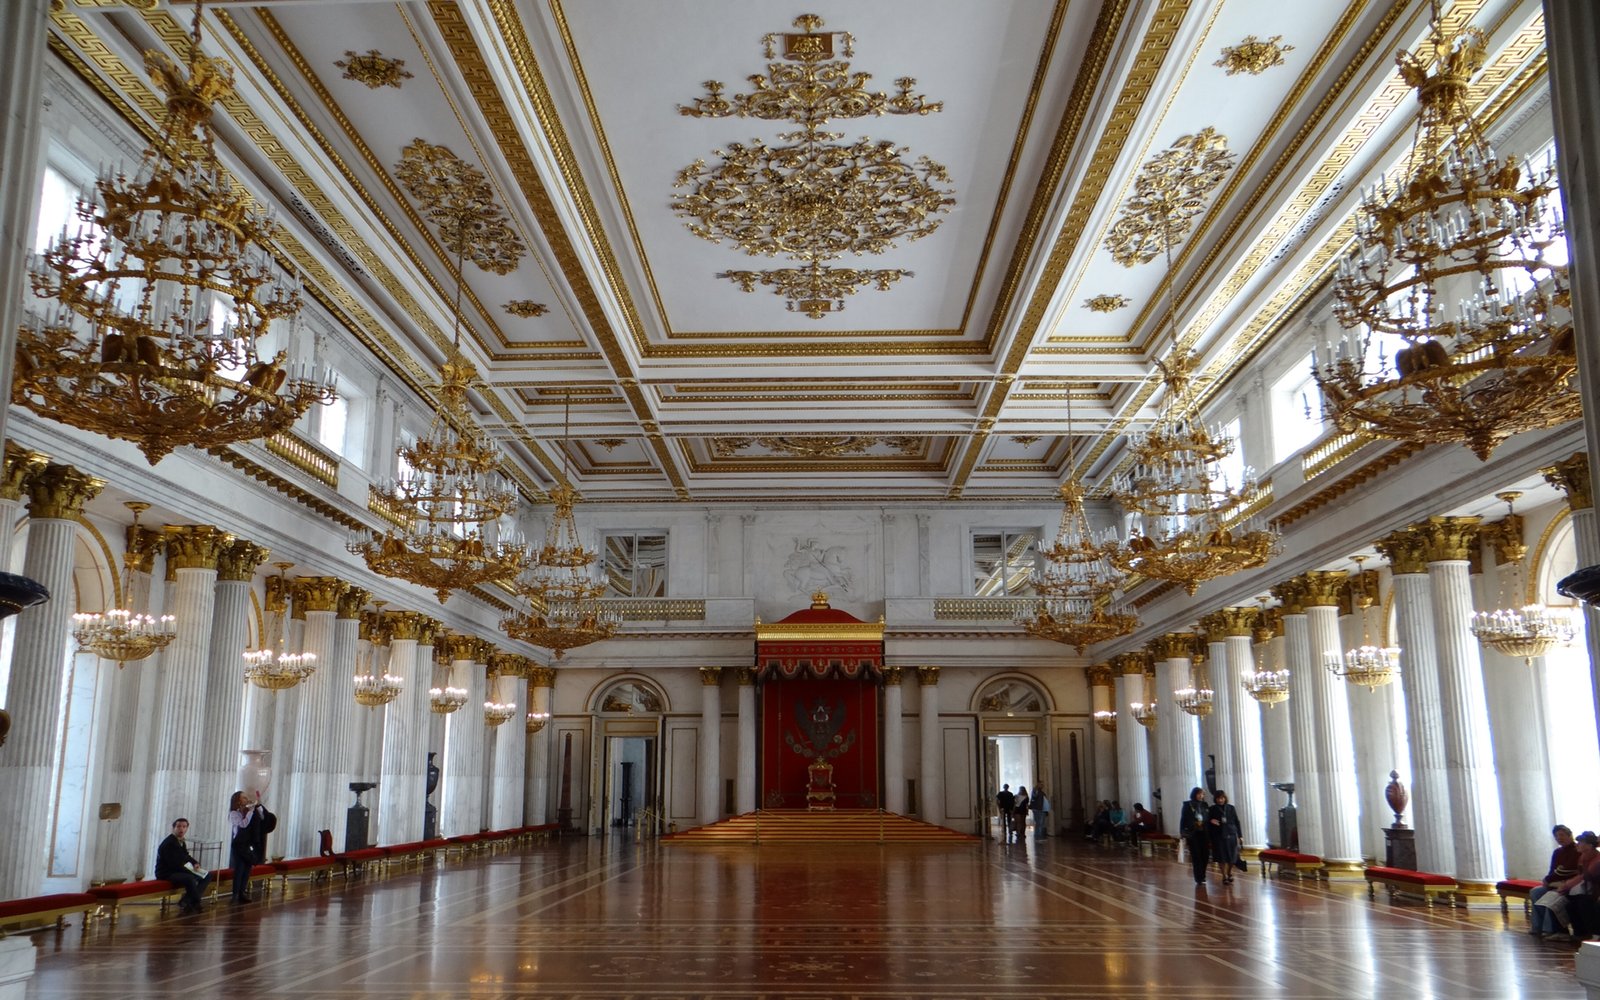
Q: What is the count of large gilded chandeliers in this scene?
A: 6